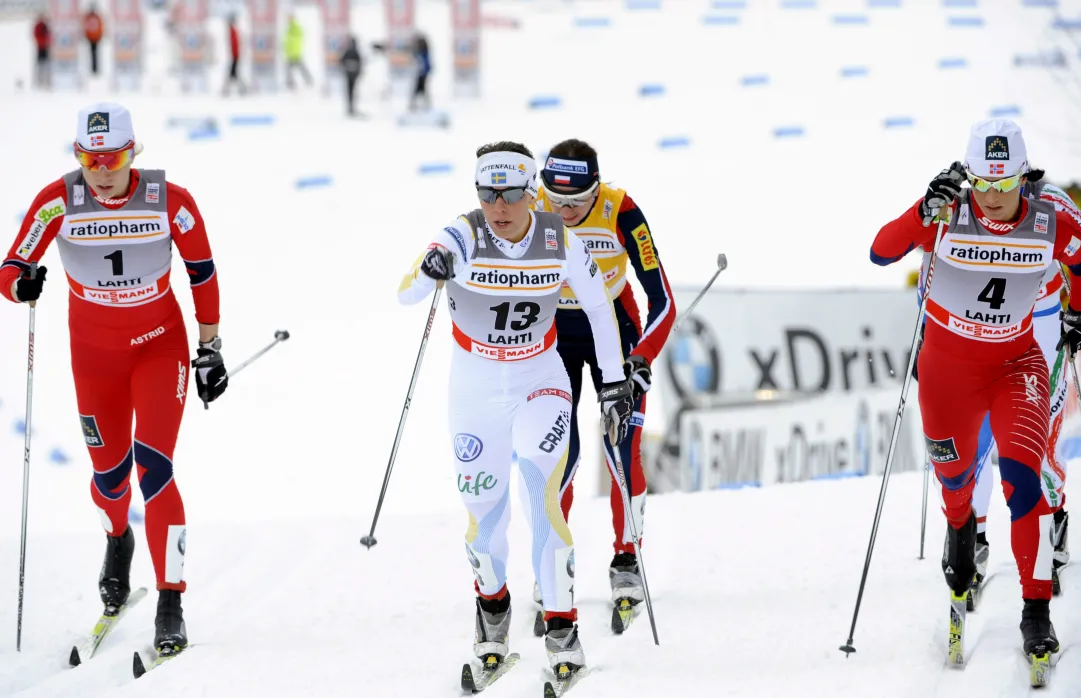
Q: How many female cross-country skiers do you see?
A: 5